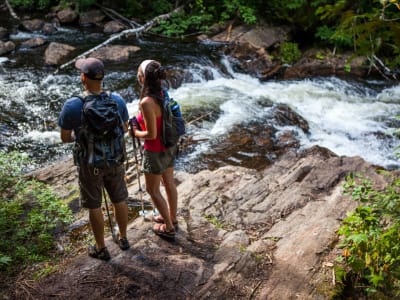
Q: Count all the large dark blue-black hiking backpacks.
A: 1